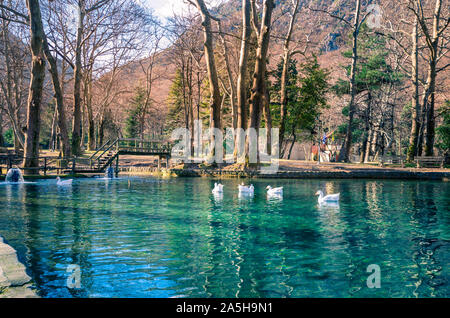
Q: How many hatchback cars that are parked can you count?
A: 0